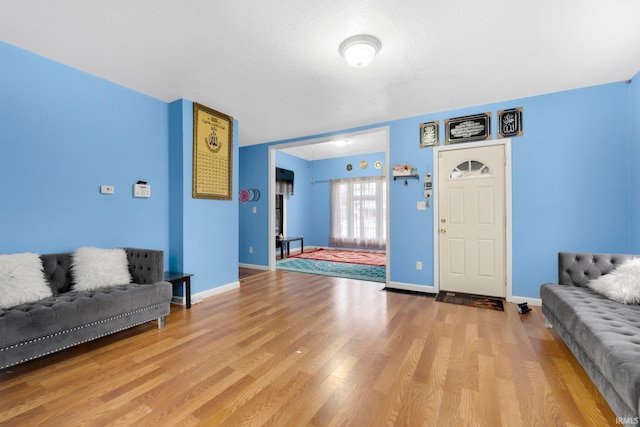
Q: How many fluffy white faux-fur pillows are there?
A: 3